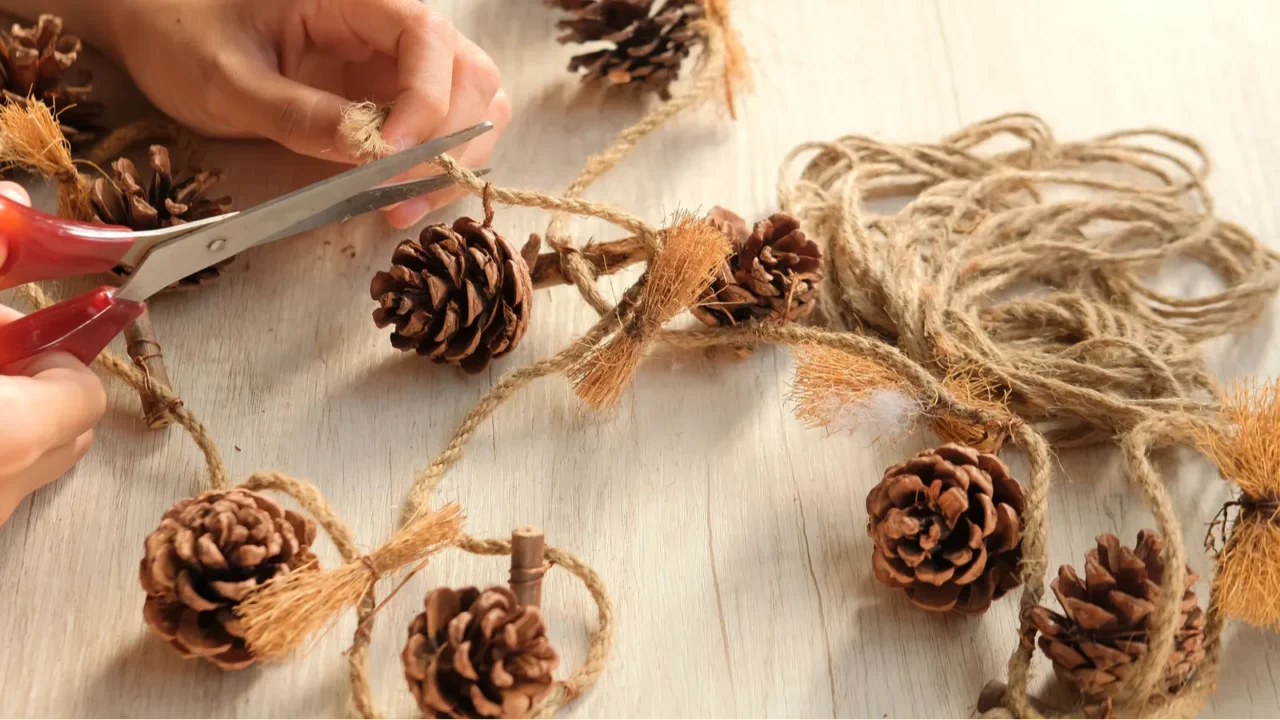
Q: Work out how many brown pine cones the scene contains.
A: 9